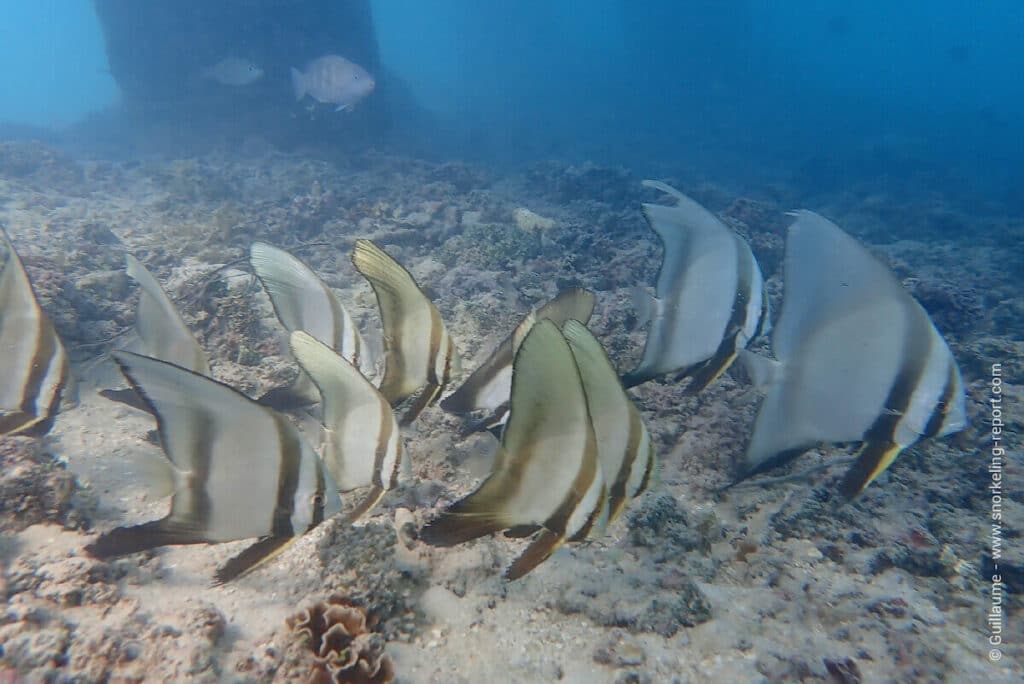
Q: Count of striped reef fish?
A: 11